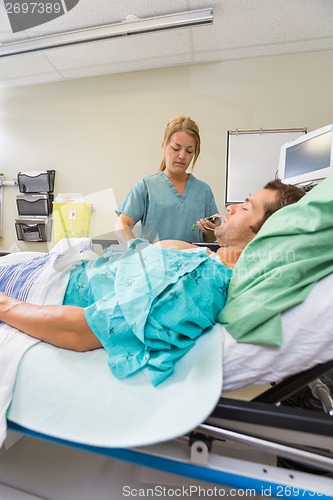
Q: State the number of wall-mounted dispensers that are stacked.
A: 3